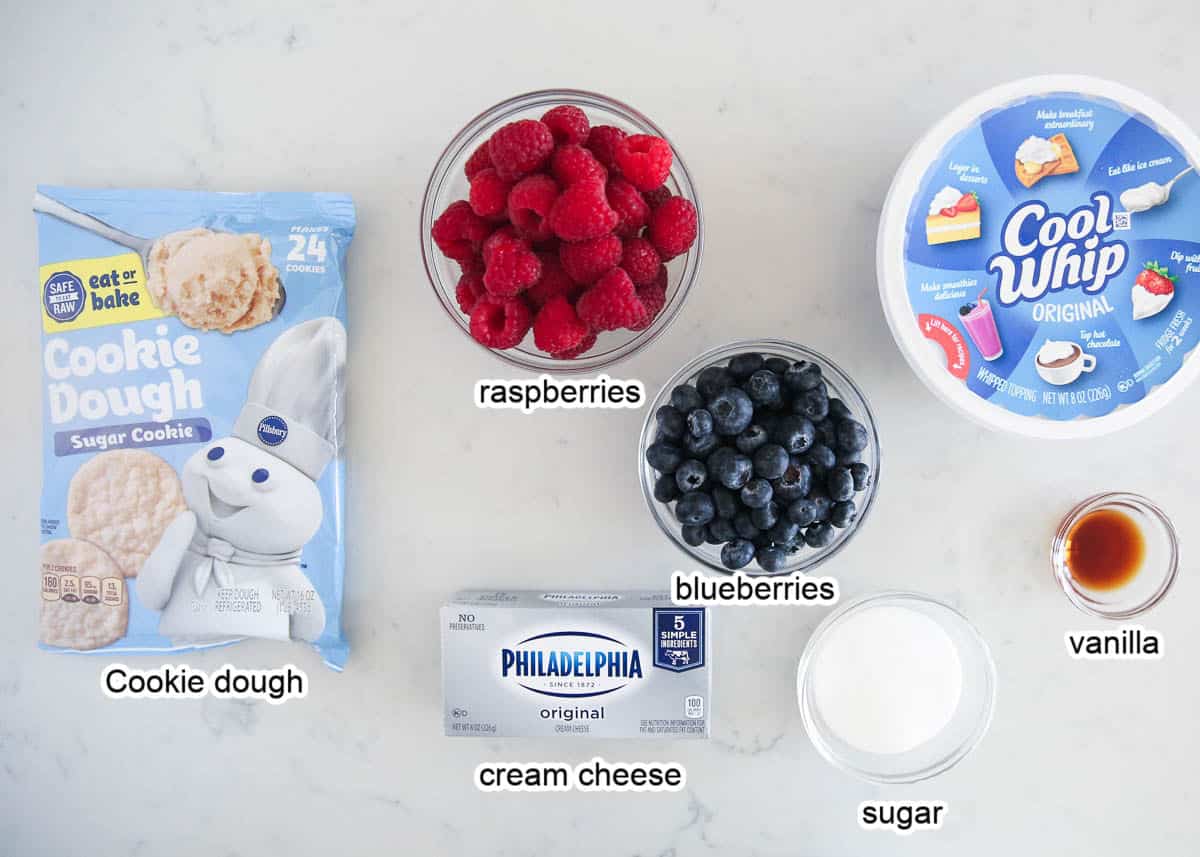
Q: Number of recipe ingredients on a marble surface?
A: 7